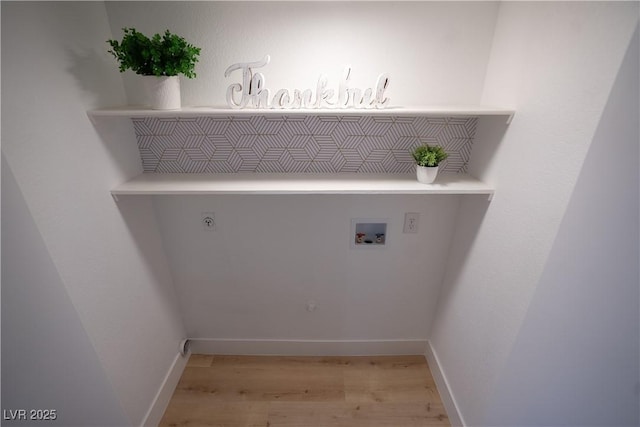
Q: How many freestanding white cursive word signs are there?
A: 1